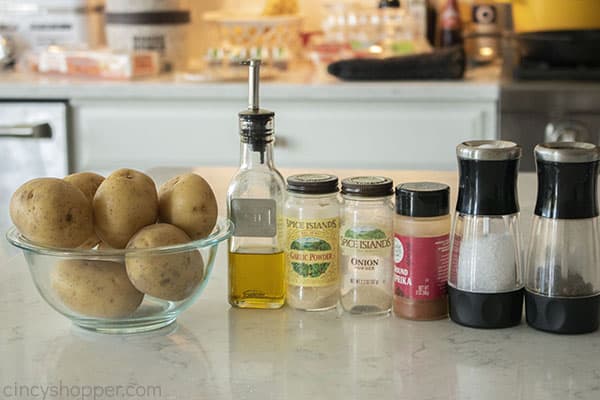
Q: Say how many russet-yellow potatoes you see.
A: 6